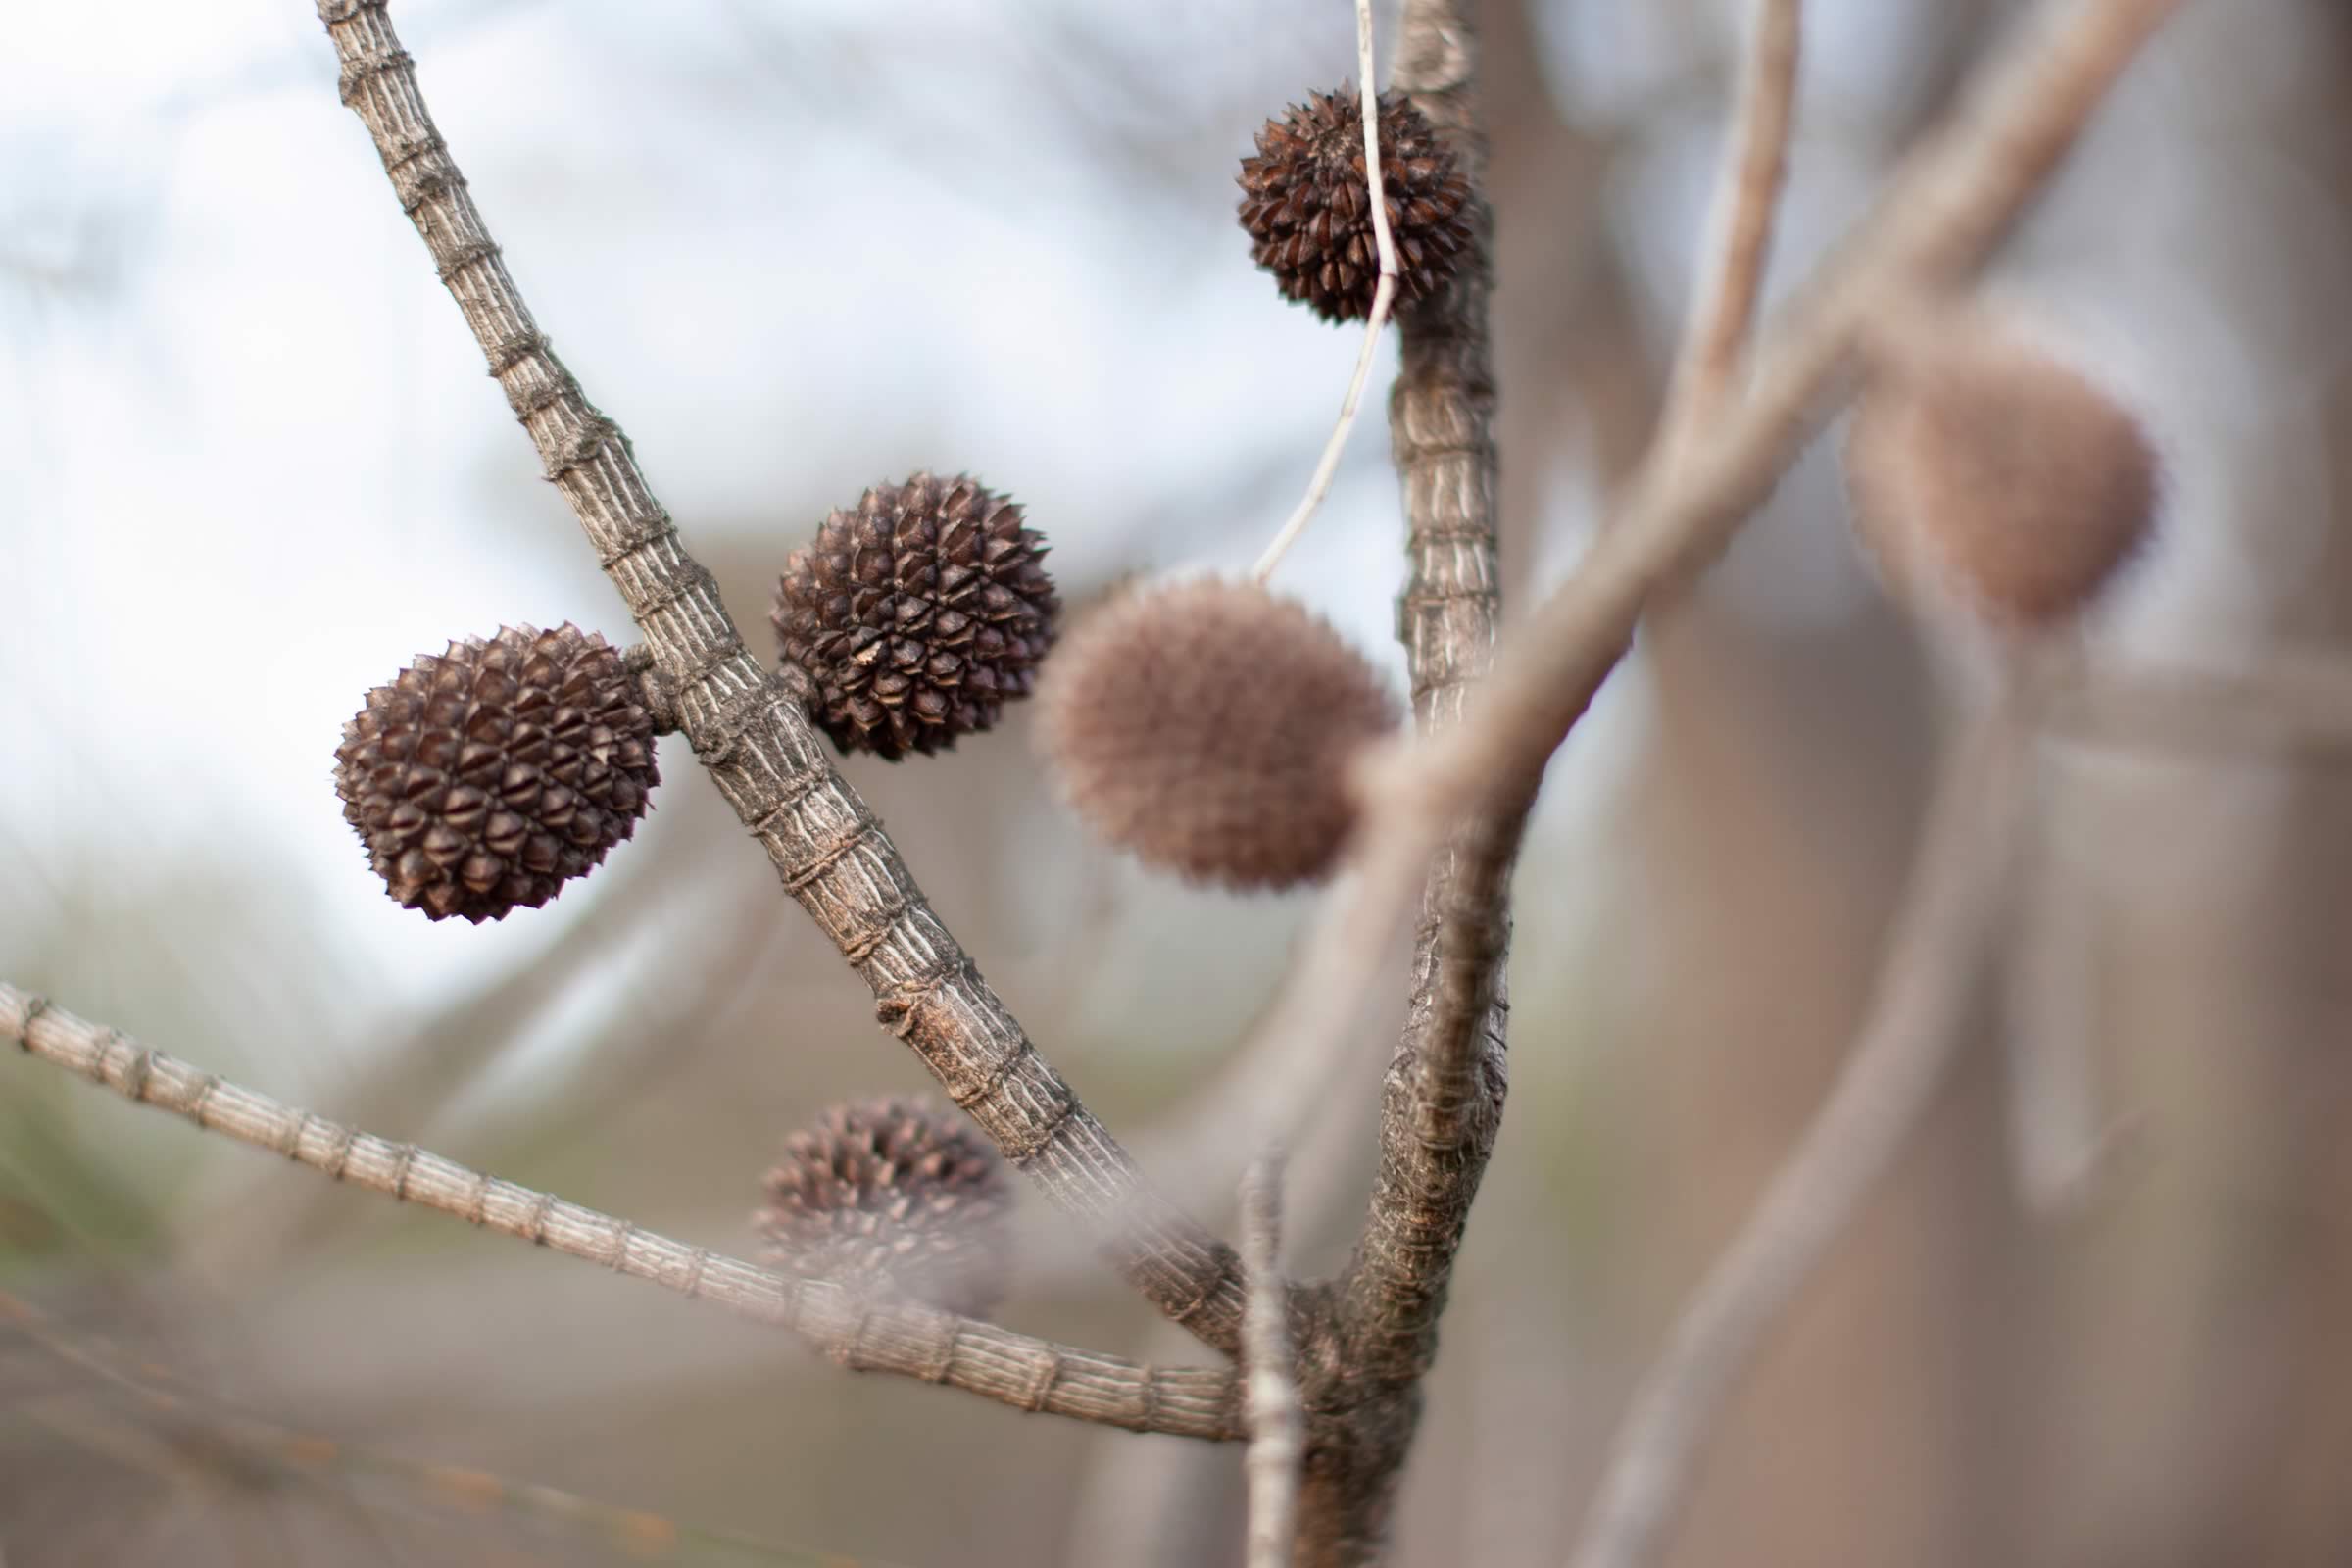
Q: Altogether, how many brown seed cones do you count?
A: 6